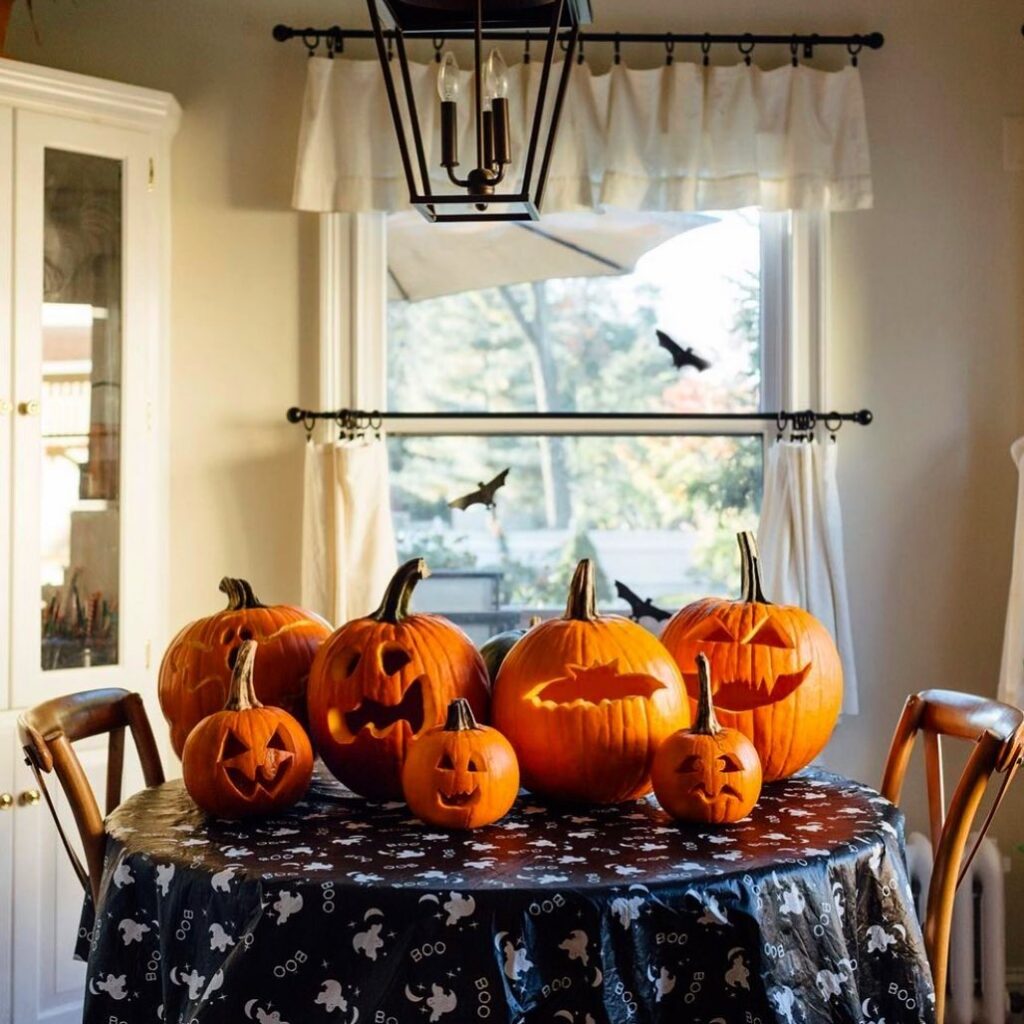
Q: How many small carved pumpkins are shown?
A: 3